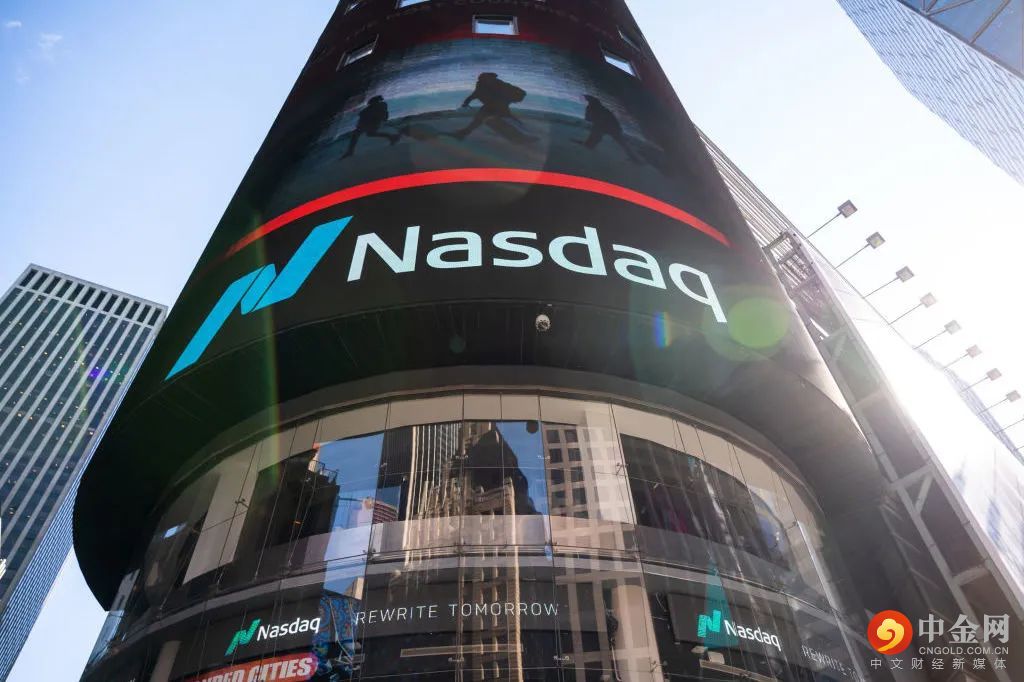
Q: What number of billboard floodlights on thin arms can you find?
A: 8